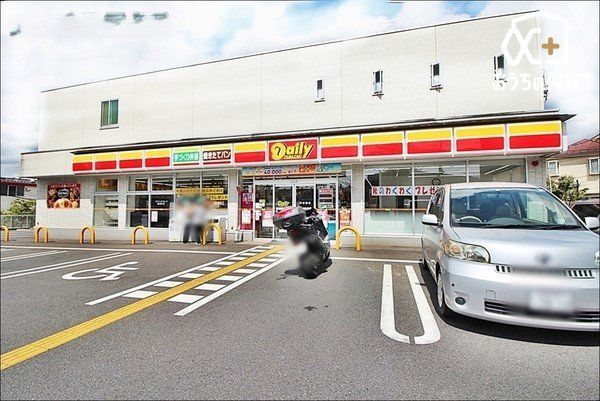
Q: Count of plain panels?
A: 10